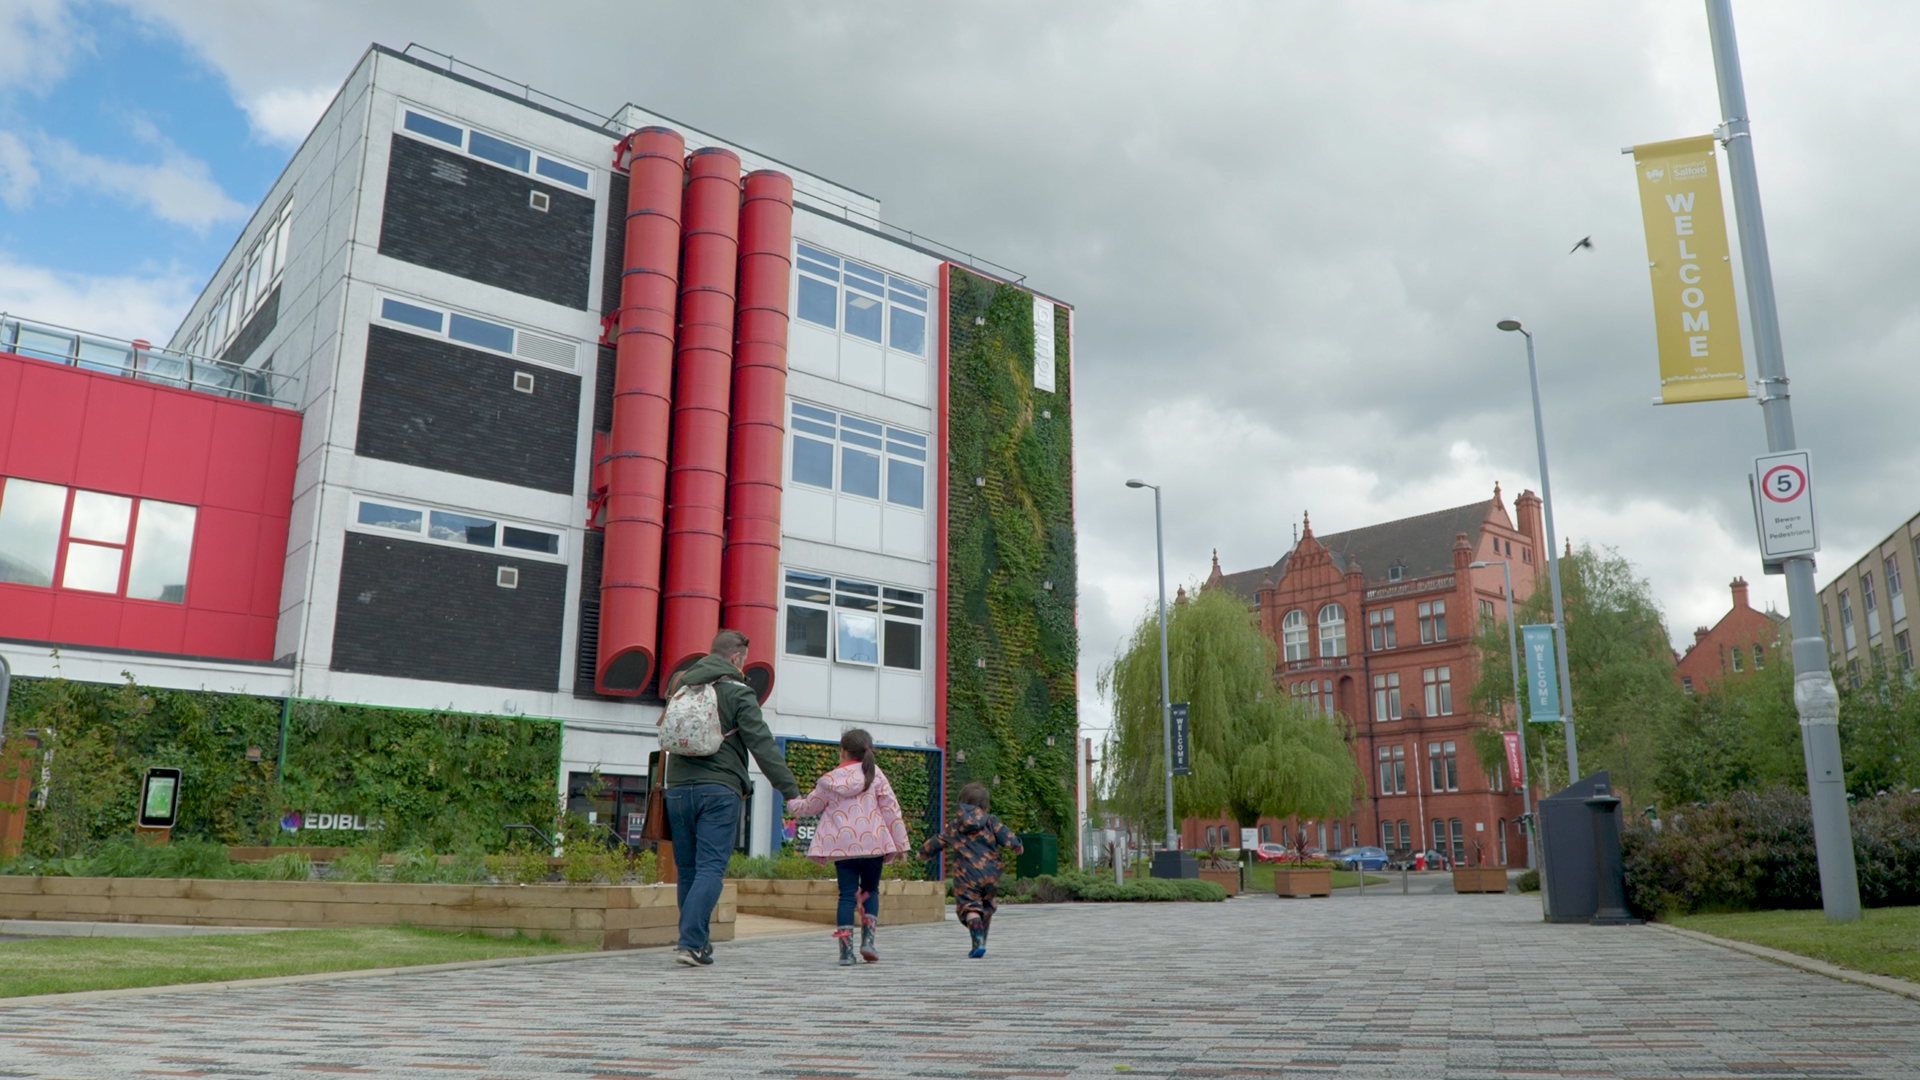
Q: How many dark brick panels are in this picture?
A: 3